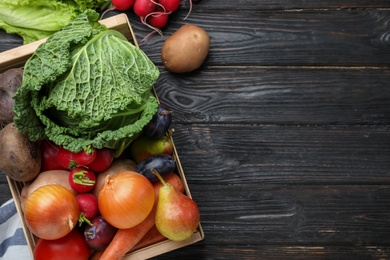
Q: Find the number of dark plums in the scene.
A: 3